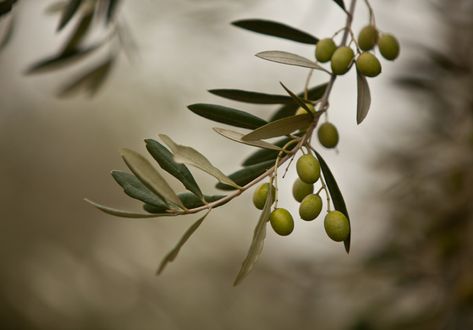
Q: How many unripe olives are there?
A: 13